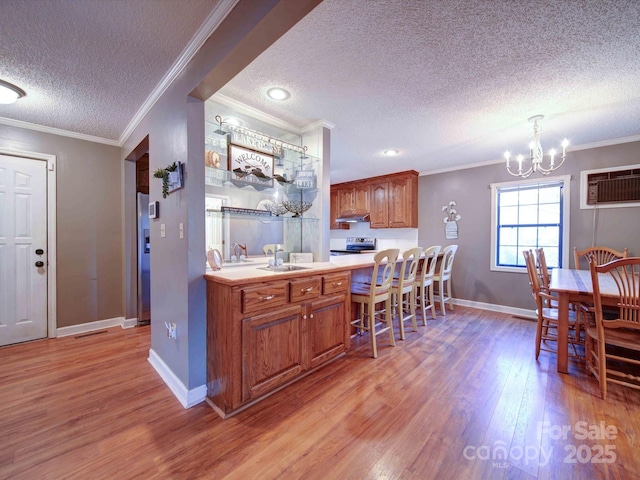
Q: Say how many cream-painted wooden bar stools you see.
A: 4